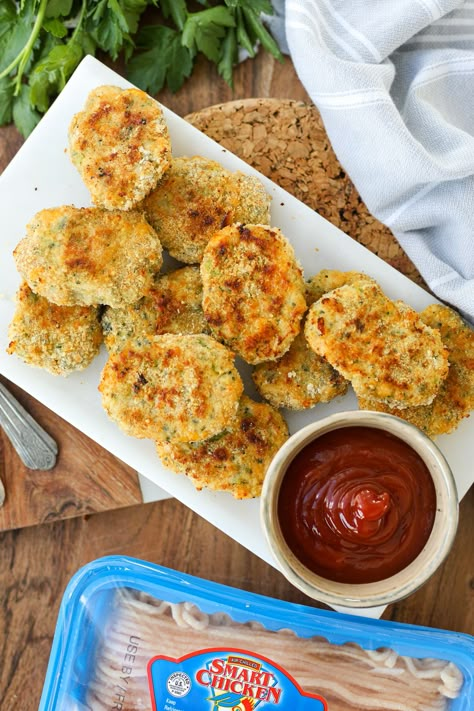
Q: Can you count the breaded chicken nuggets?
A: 11